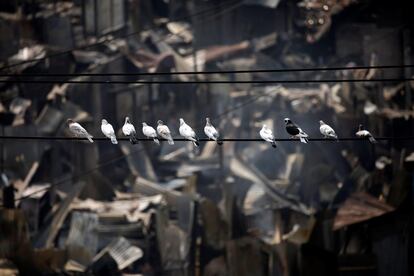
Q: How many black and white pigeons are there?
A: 1